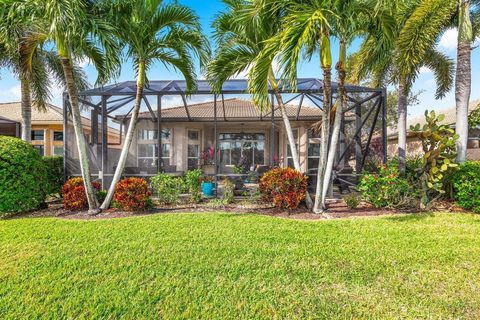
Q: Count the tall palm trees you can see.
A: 8